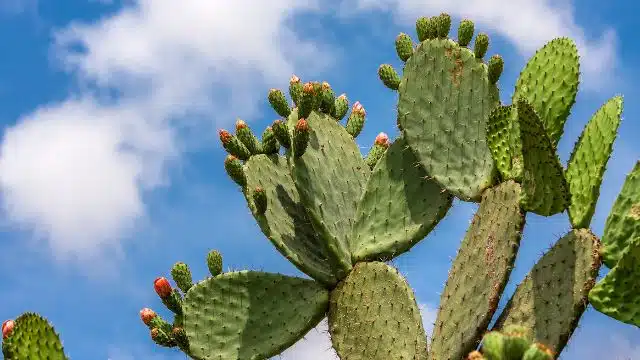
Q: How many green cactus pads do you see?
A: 15